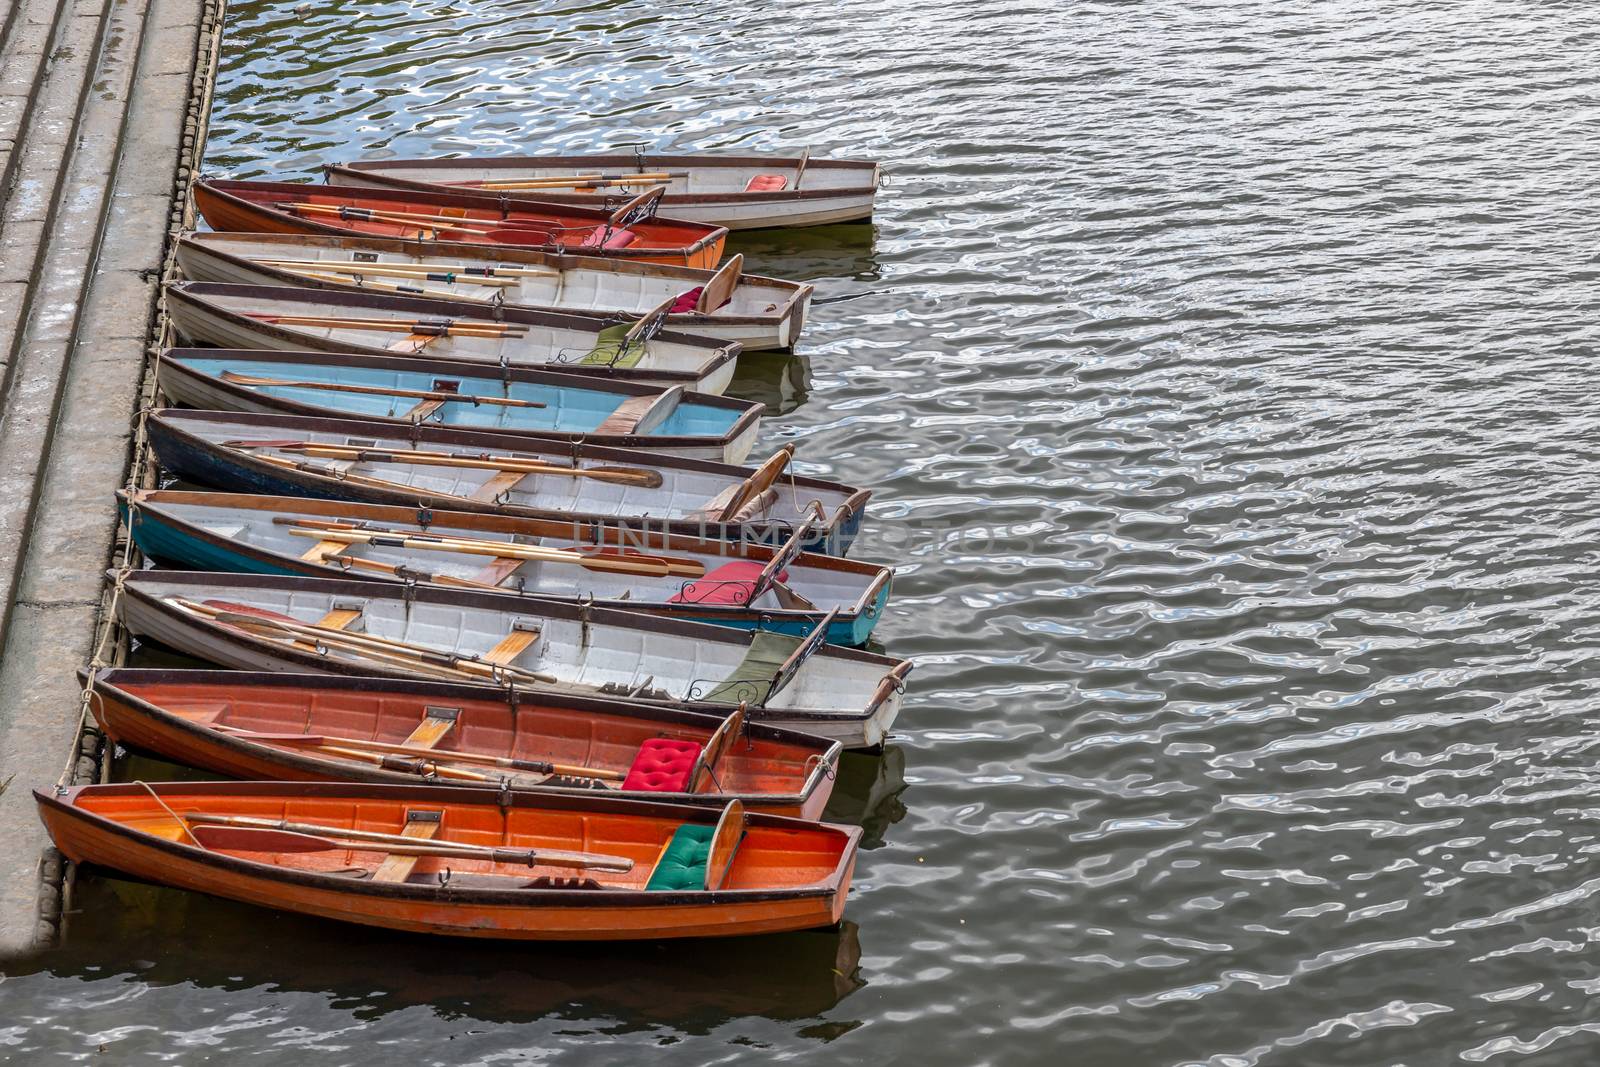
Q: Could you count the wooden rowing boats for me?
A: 10